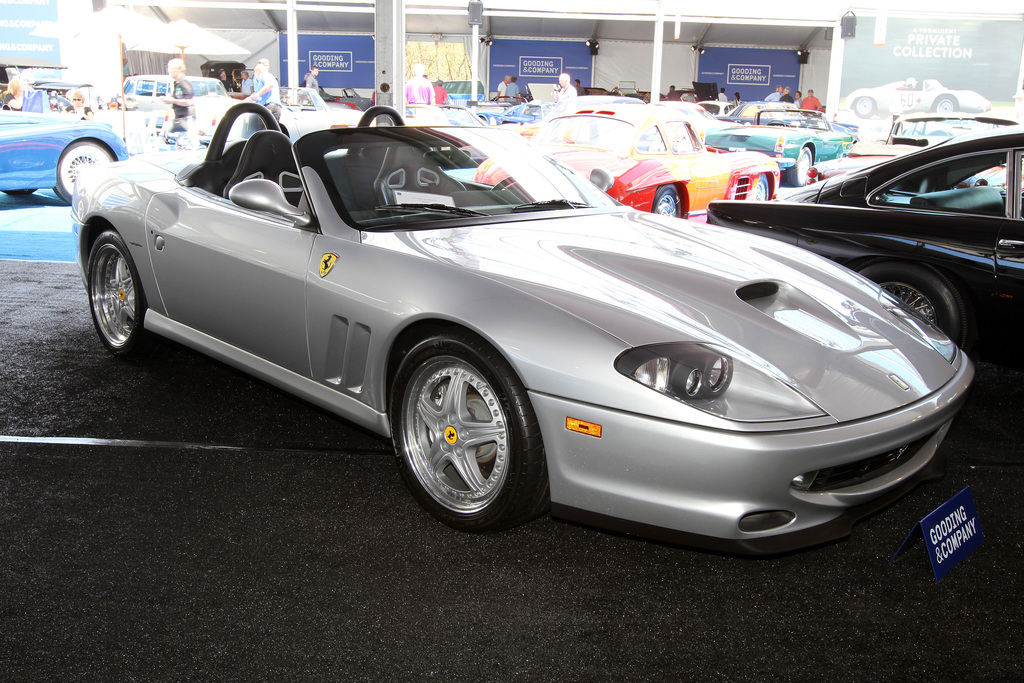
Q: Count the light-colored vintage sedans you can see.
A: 1